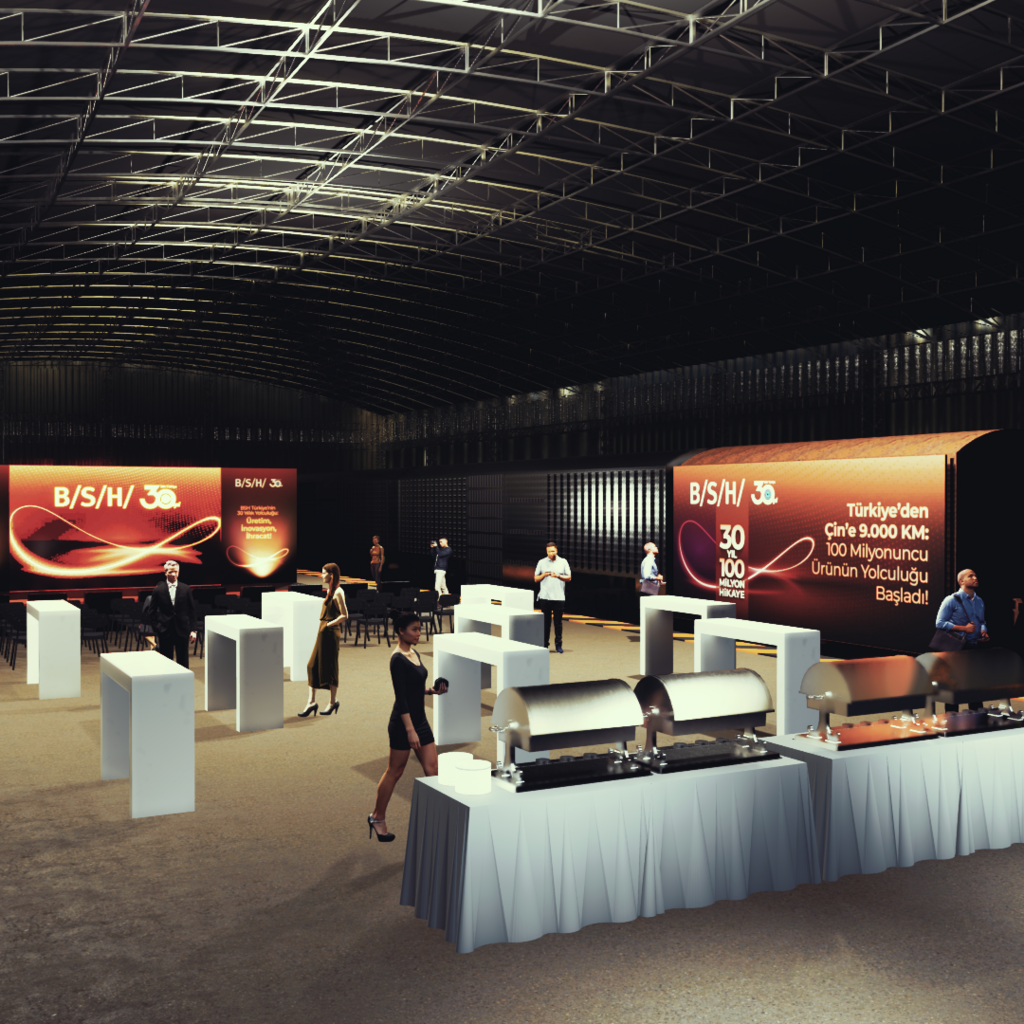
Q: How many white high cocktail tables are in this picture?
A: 9